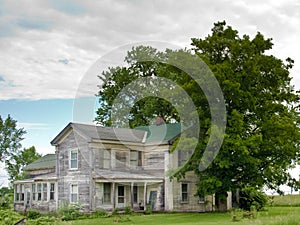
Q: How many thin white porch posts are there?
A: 3